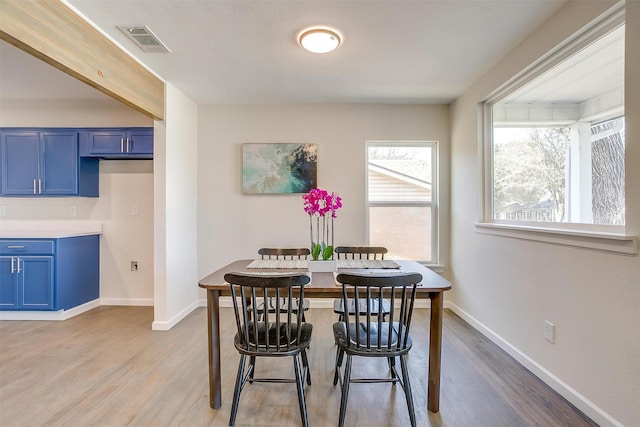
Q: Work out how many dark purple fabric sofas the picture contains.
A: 0